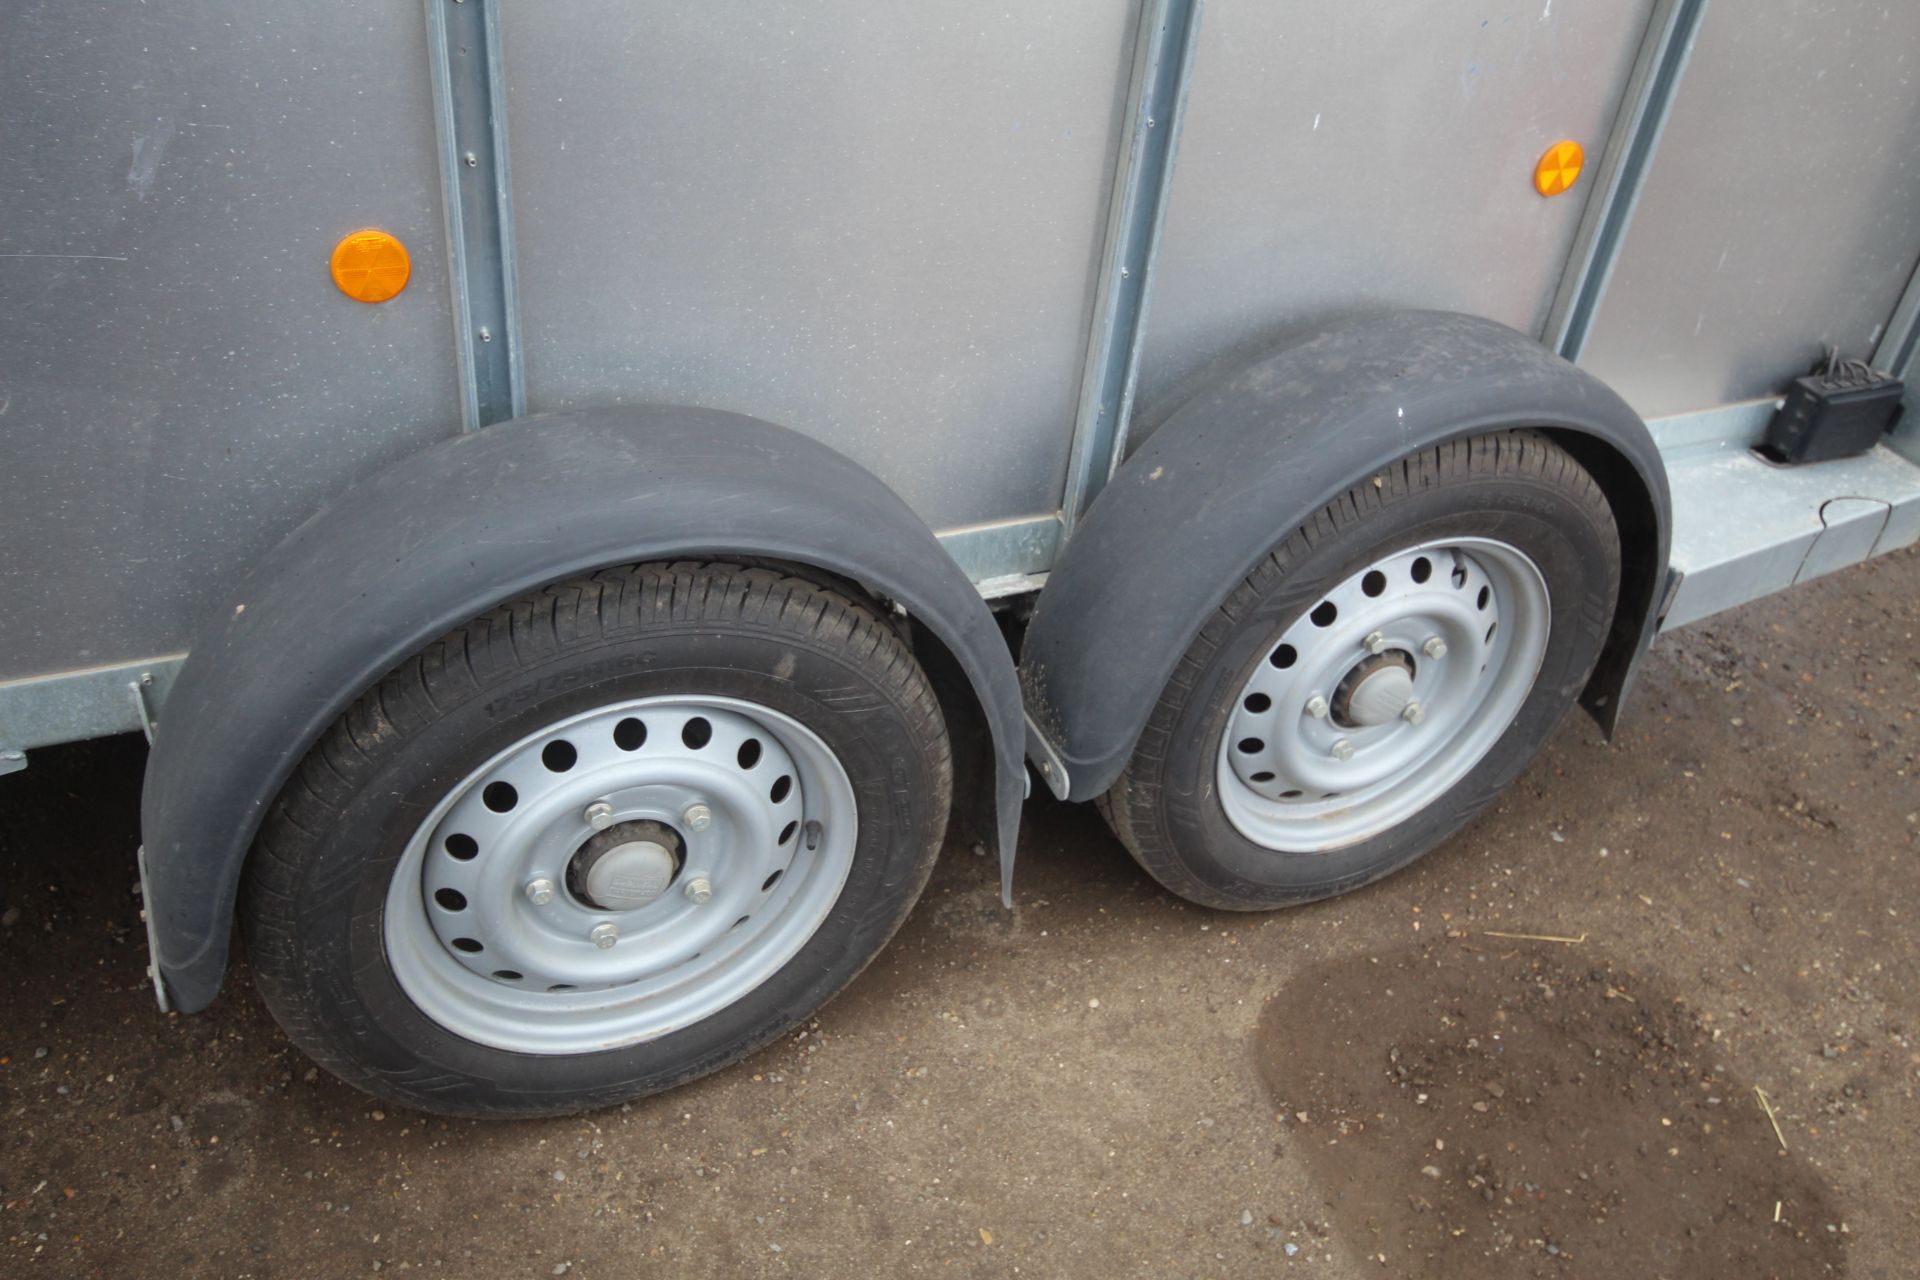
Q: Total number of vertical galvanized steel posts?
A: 4